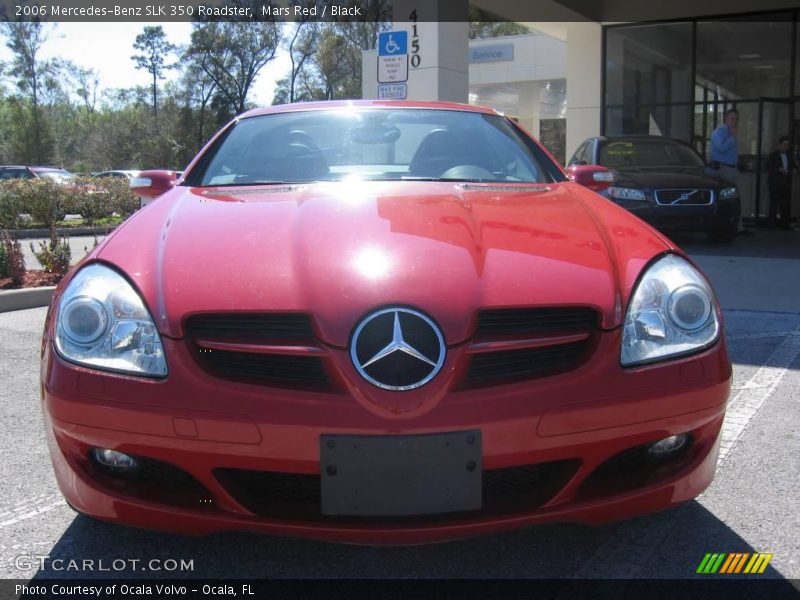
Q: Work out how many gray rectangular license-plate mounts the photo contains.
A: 1